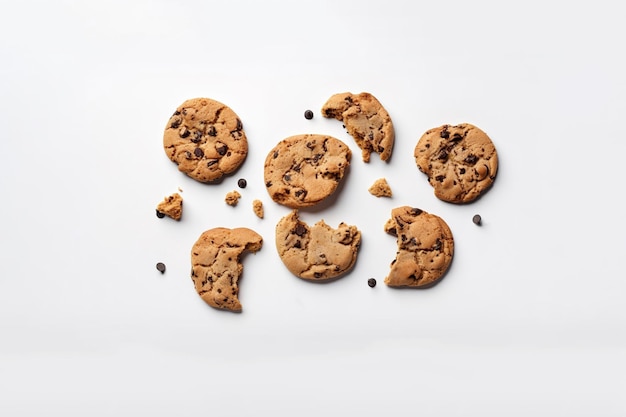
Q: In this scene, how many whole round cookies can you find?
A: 3